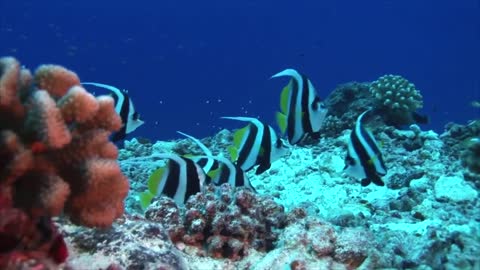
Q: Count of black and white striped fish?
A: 7